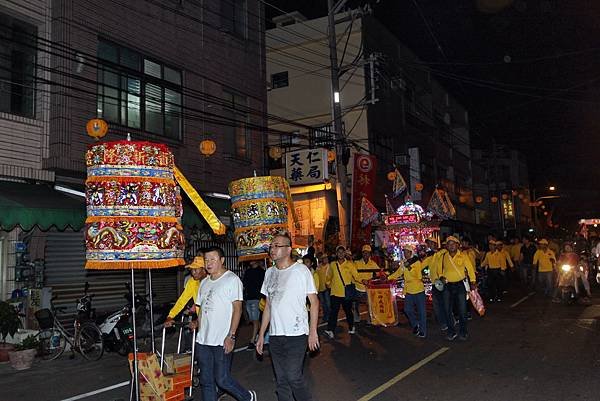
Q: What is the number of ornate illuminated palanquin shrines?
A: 1